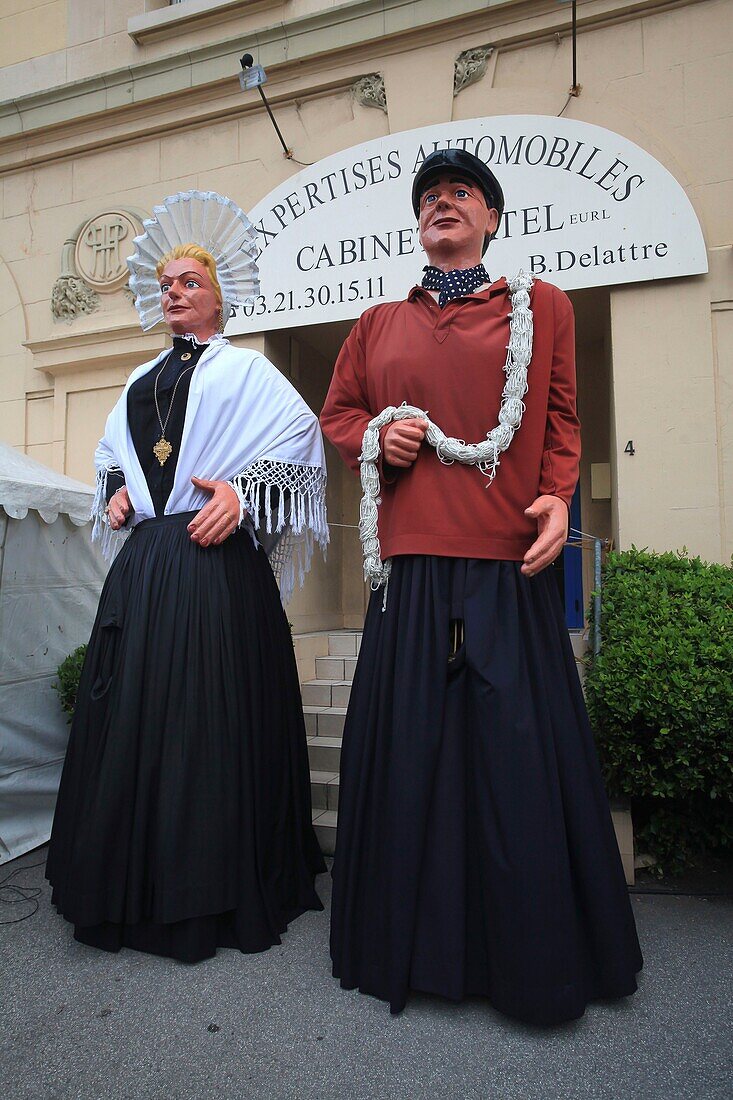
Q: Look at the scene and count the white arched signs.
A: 1